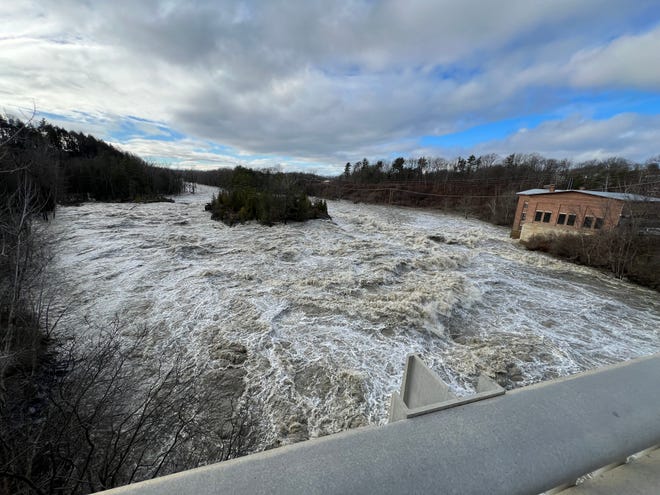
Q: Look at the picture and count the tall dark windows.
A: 6